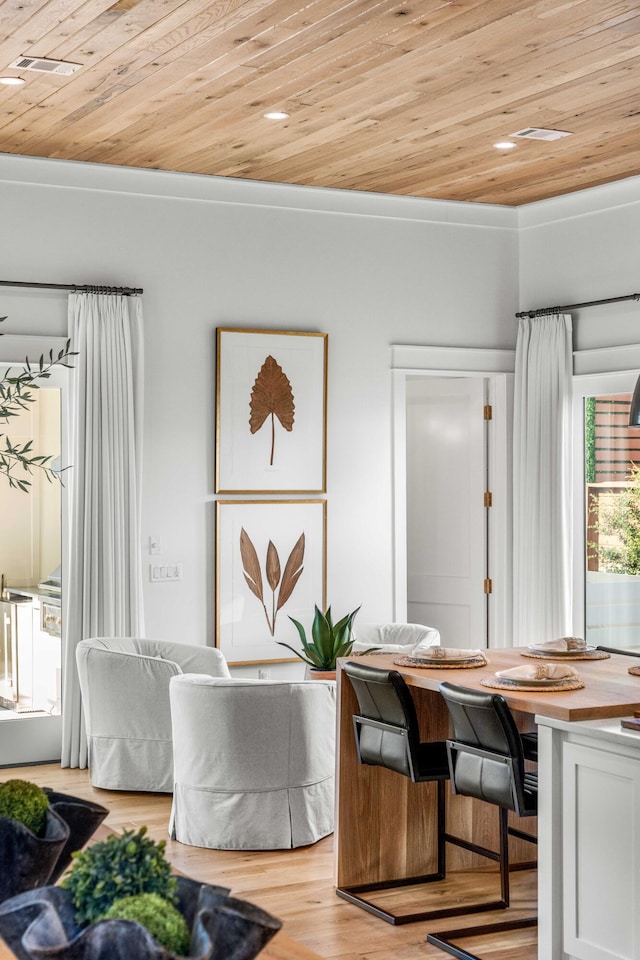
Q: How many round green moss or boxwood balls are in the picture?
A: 3